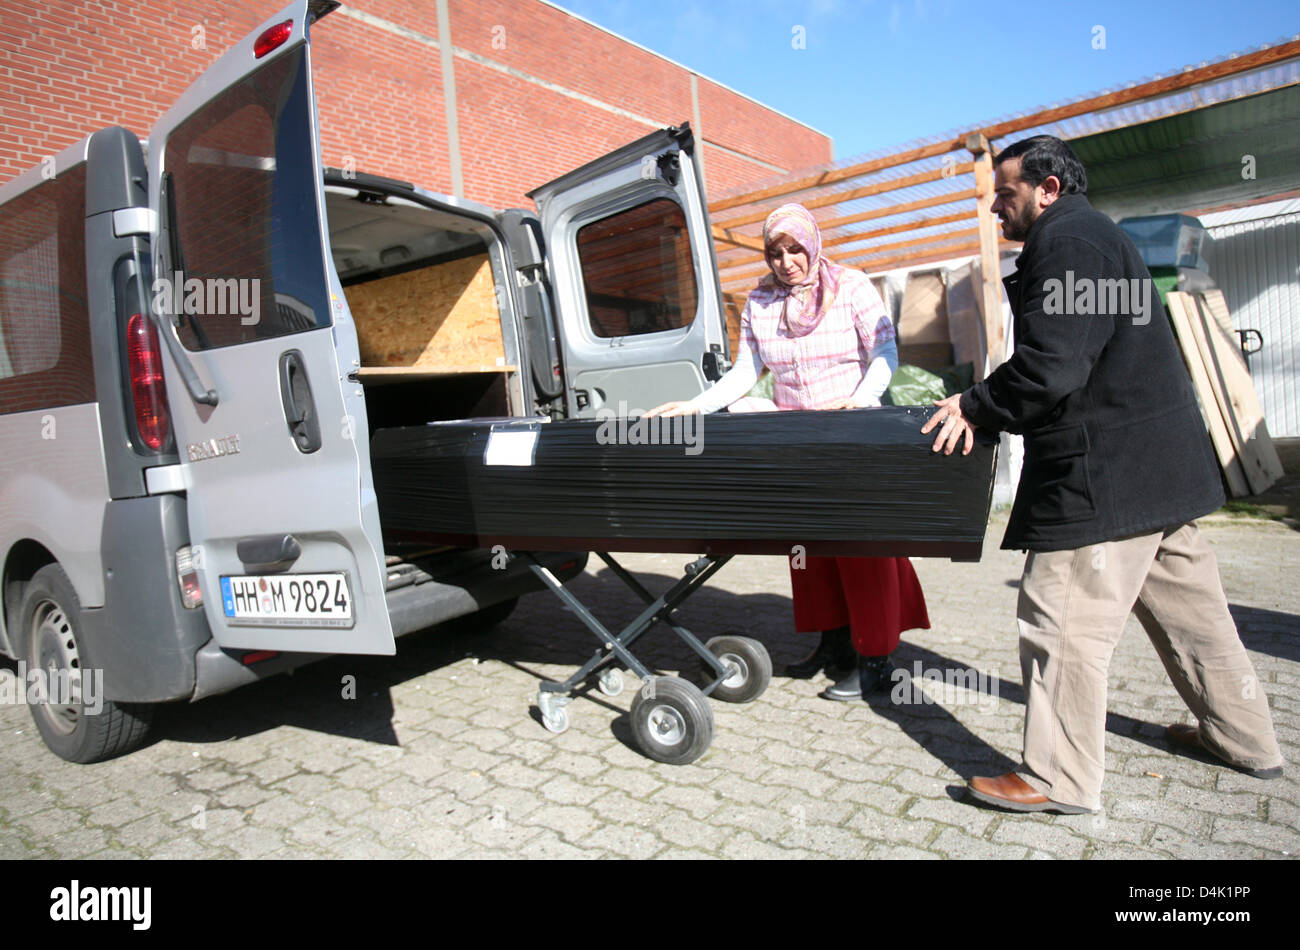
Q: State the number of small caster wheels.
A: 2